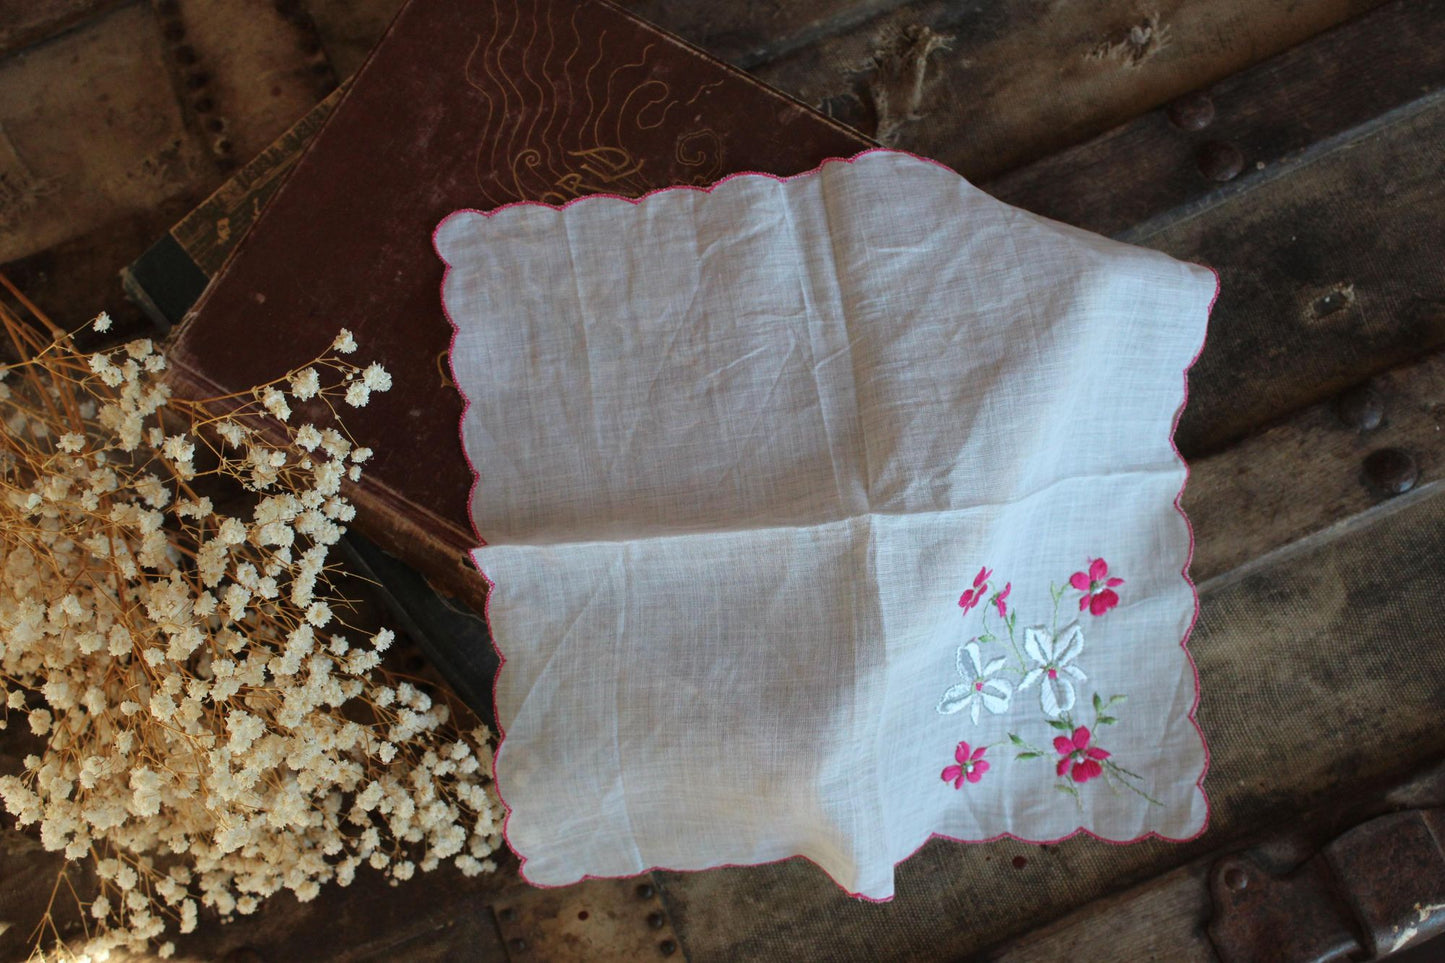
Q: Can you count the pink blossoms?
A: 5